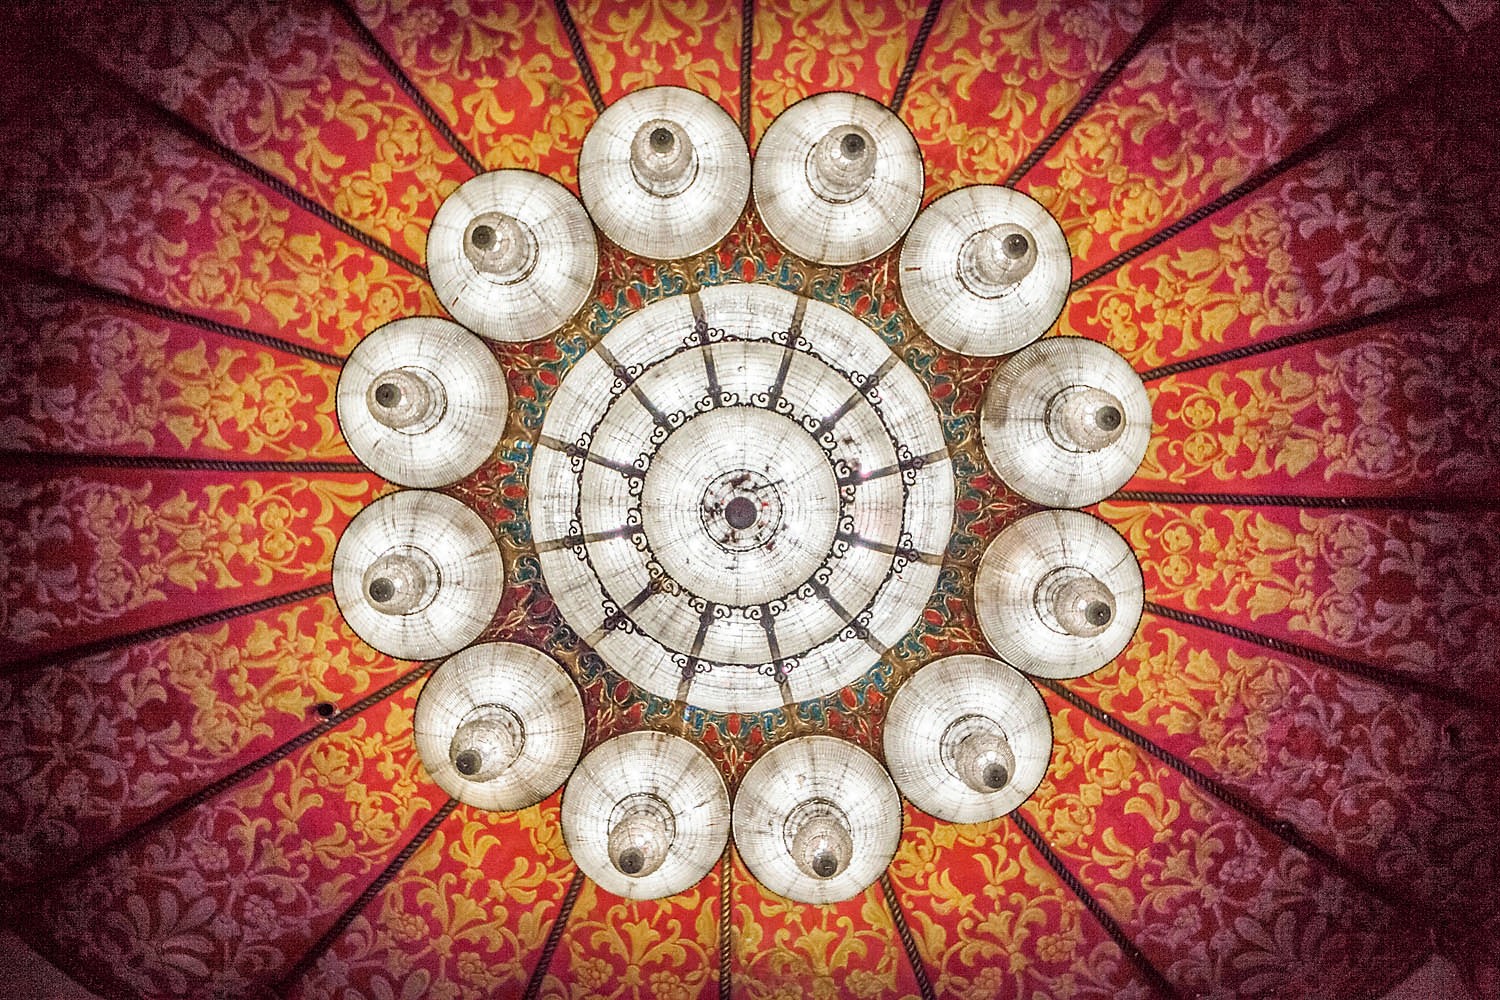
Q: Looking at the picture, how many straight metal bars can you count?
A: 12